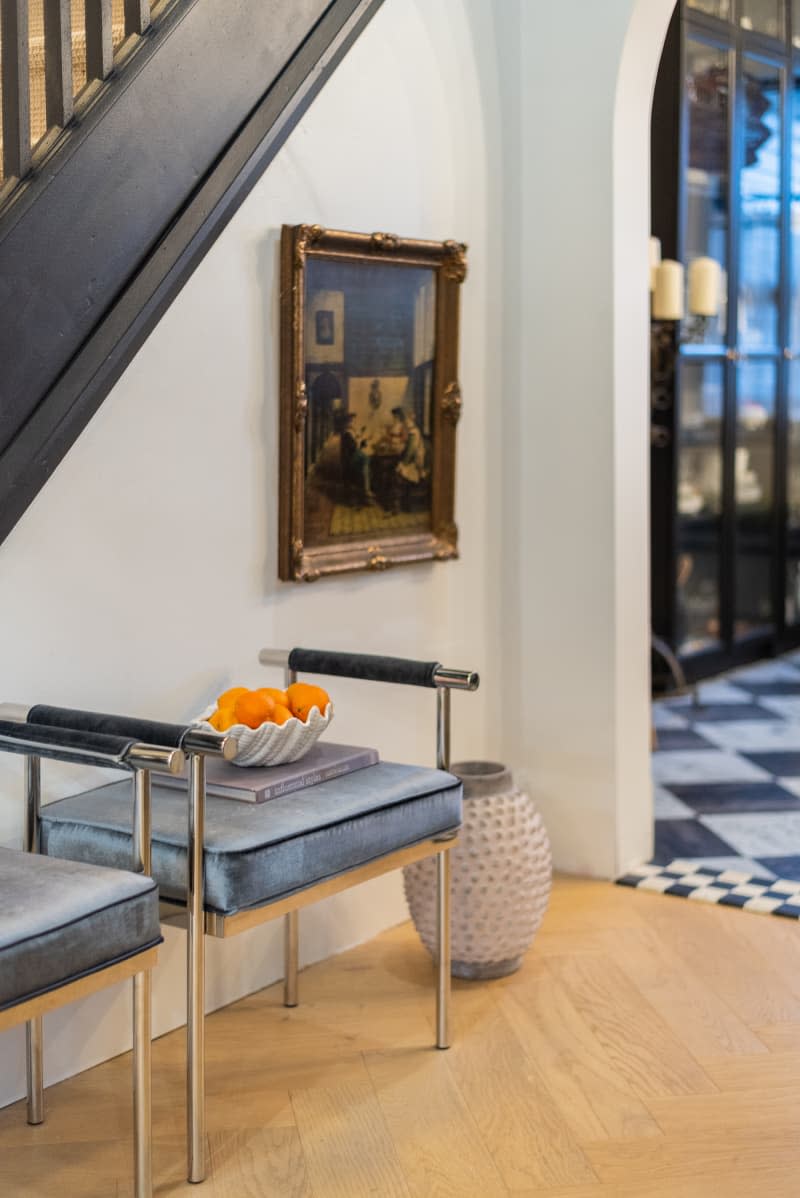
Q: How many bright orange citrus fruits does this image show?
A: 6